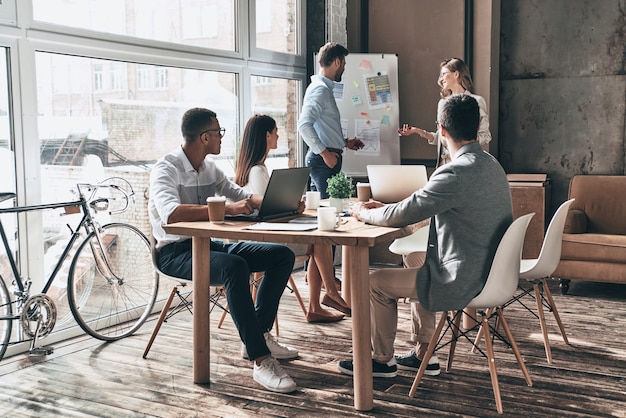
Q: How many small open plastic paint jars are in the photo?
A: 0